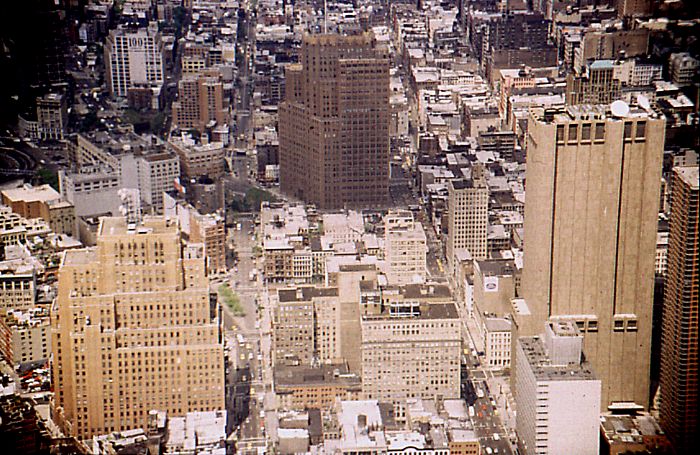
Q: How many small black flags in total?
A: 0